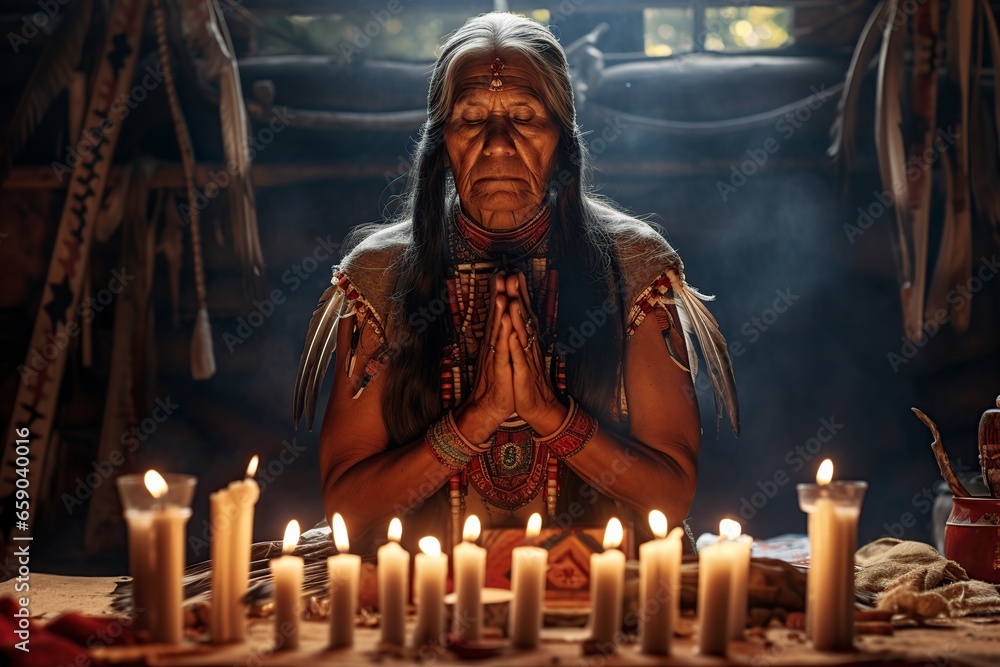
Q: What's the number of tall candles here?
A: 3